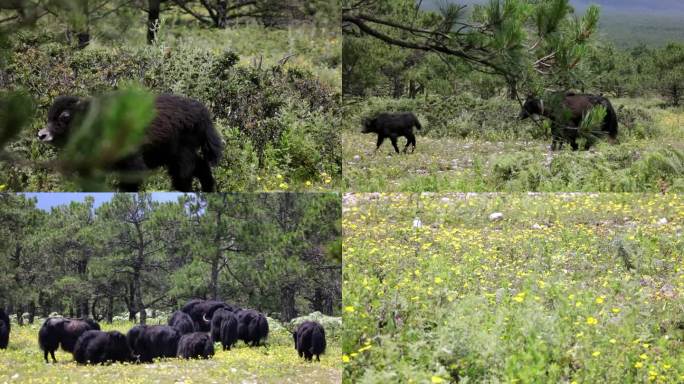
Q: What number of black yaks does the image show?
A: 13